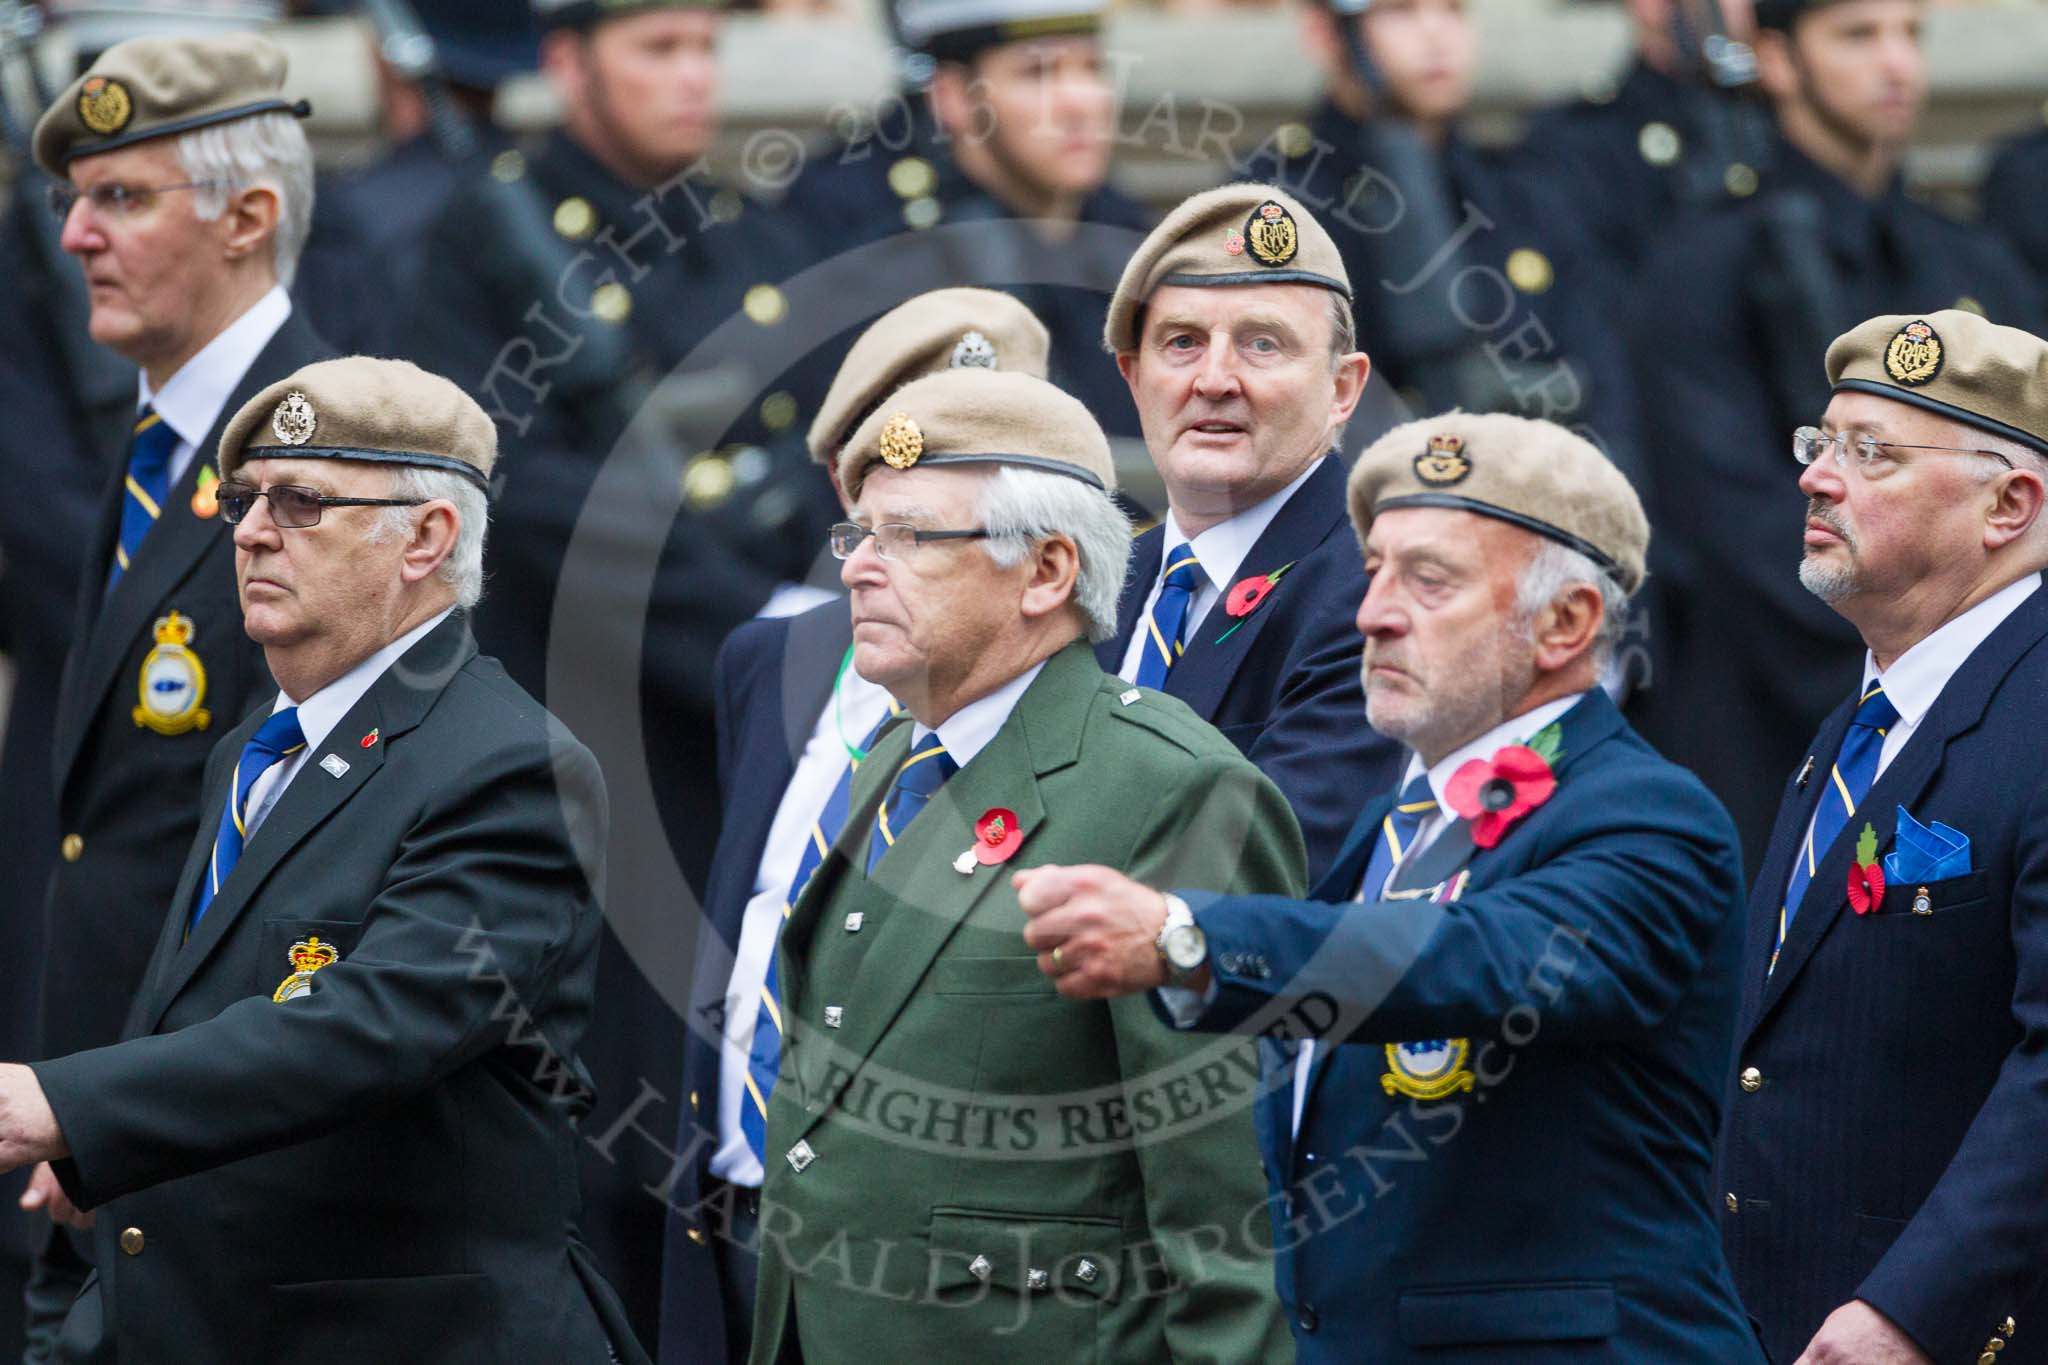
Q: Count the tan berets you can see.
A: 7